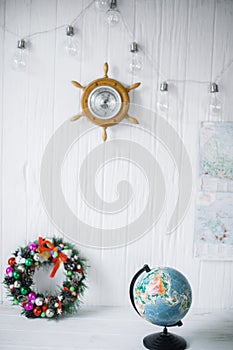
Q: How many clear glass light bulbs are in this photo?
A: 7